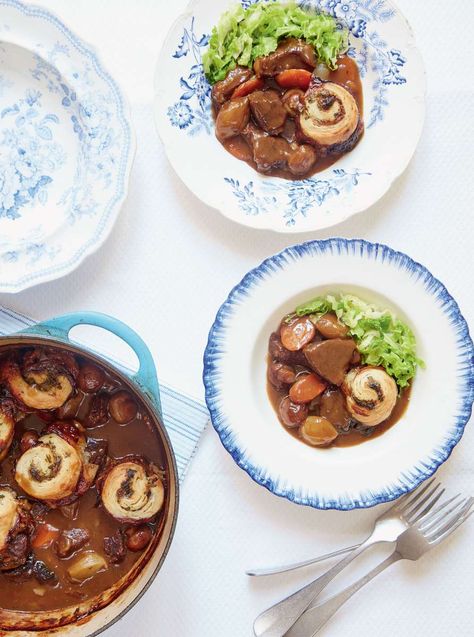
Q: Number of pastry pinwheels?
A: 7